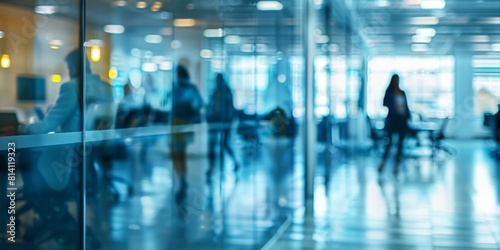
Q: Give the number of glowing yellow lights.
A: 4